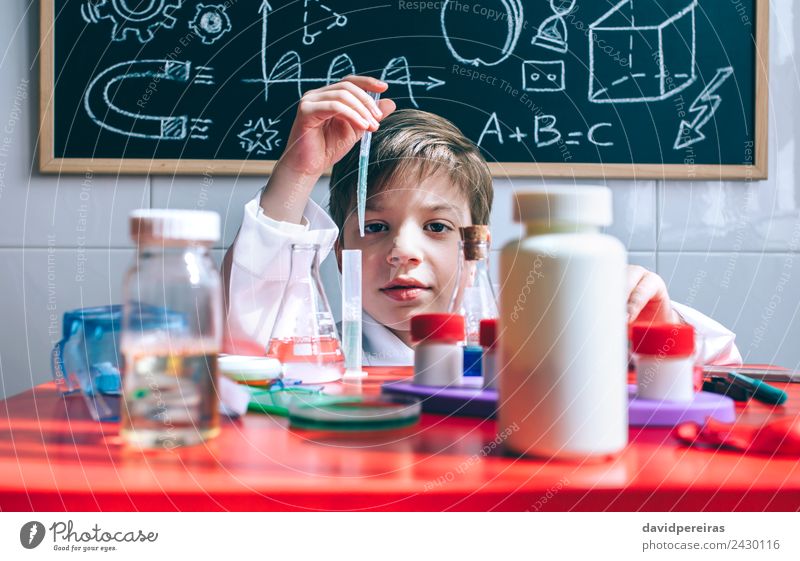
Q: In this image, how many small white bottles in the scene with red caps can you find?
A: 3